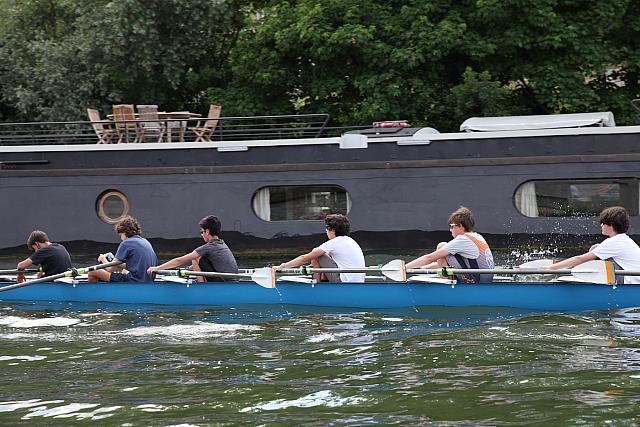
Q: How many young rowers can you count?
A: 6